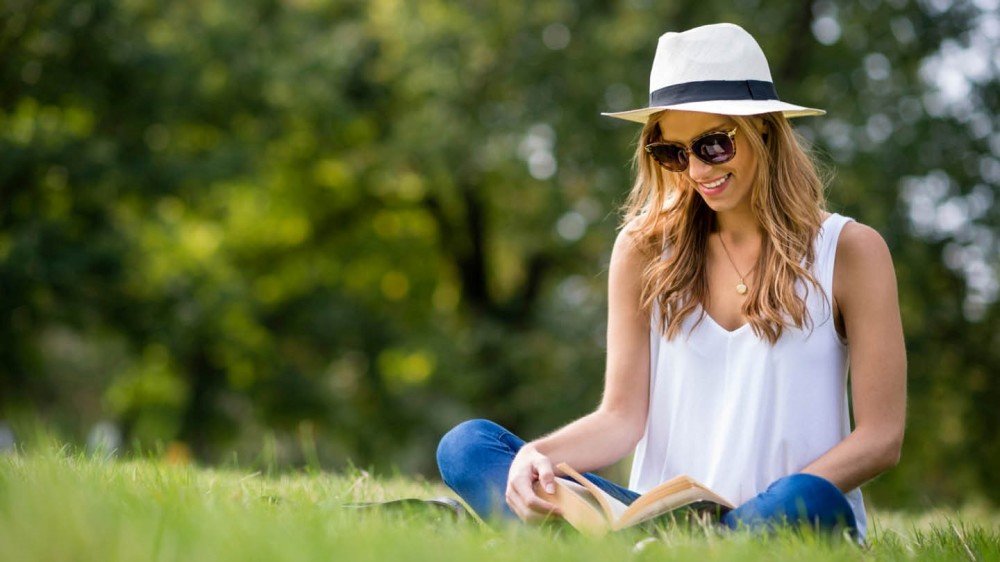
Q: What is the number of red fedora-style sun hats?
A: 0